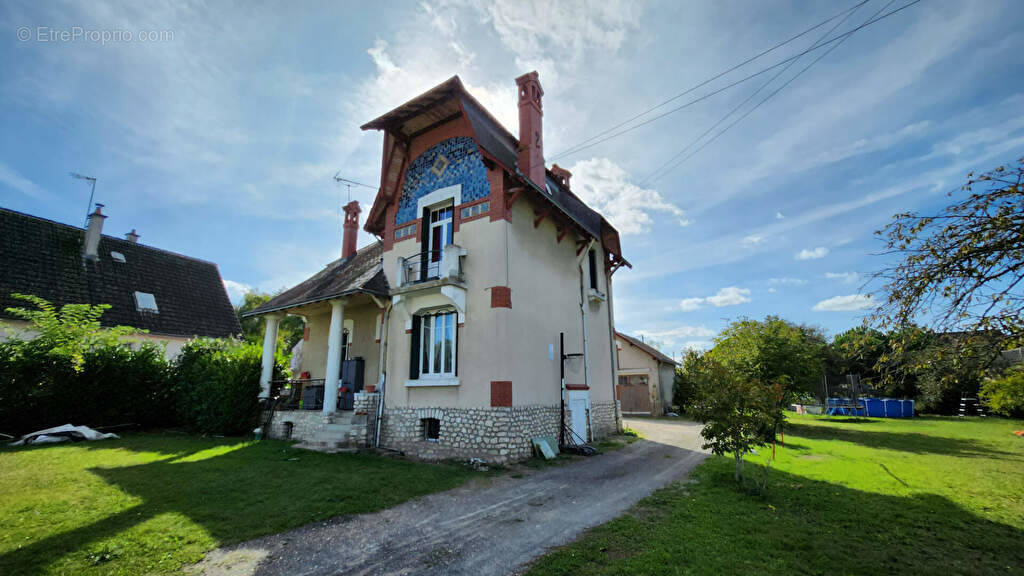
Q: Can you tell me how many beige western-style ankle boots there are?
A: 0